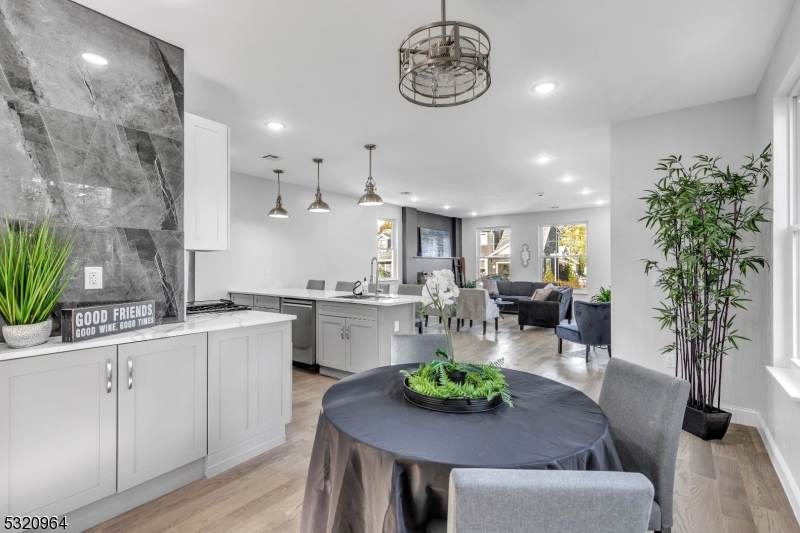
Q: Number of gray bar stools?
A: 4